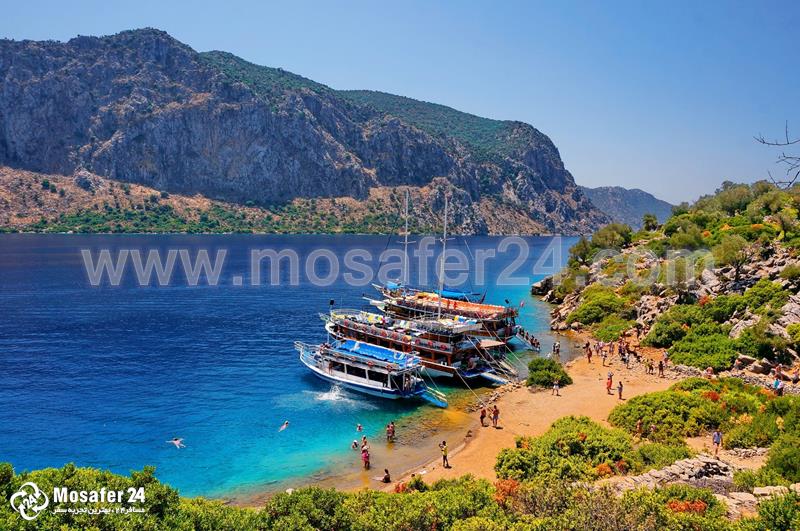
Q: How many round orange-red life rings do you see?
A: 14